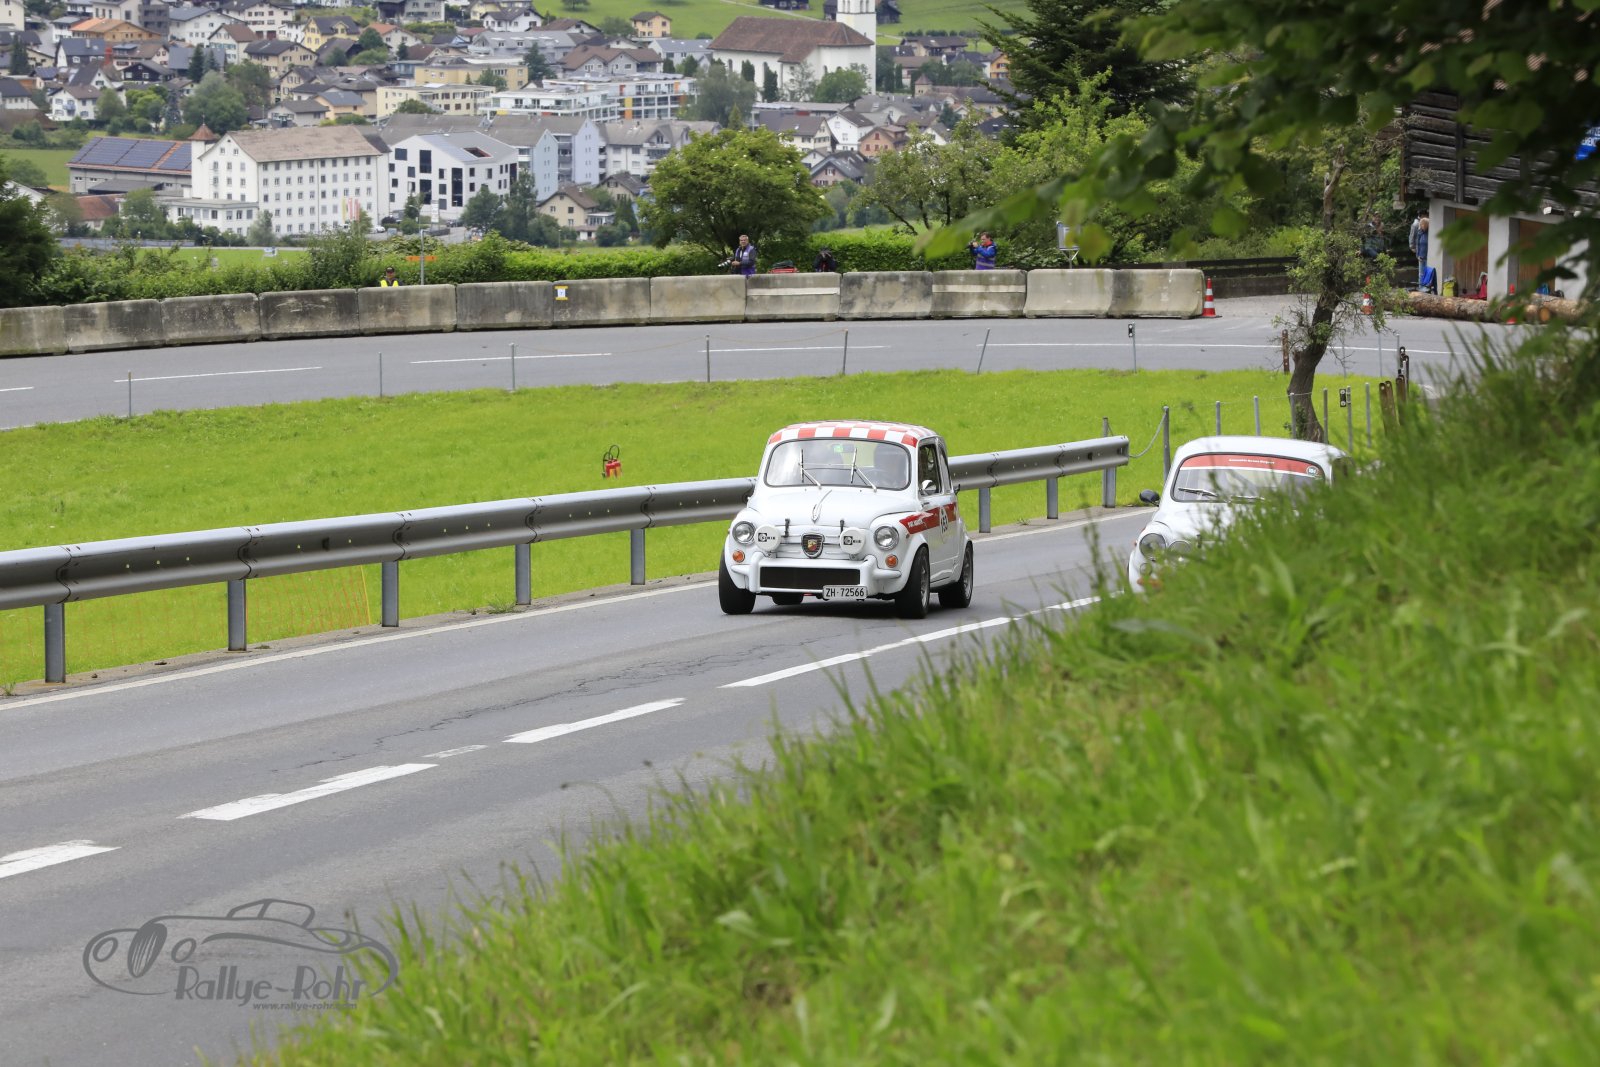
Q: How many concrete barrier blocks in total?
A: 13